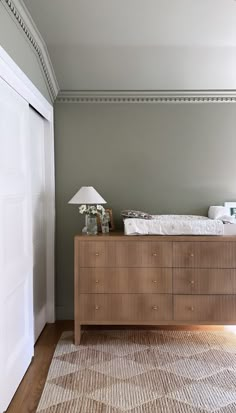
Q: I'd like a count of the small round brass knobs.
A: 9